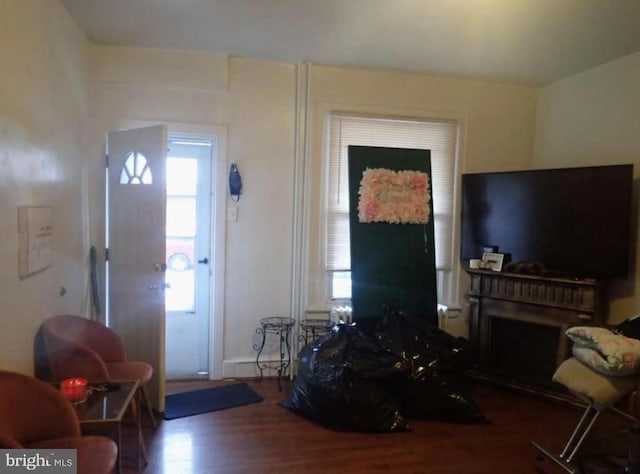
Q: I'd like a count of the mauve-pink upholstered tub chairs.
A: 2